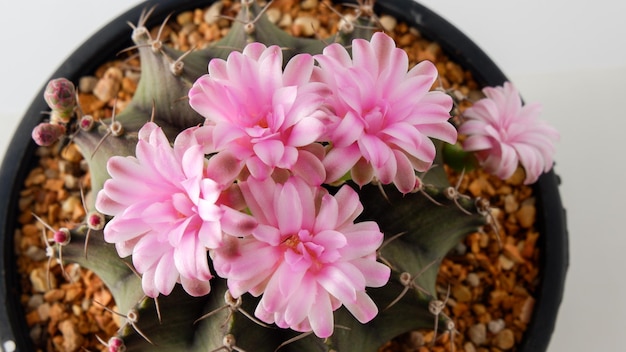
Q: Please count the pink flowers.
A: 5